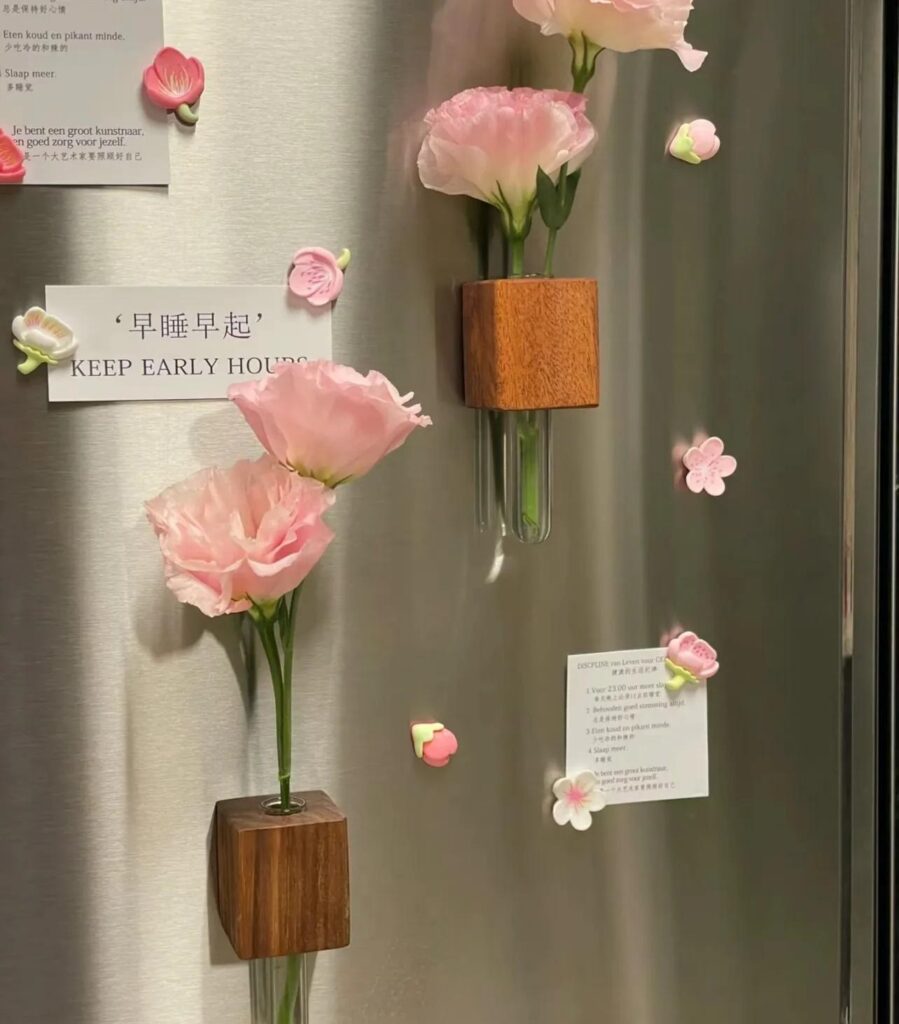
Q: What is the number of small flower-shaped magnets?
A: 9